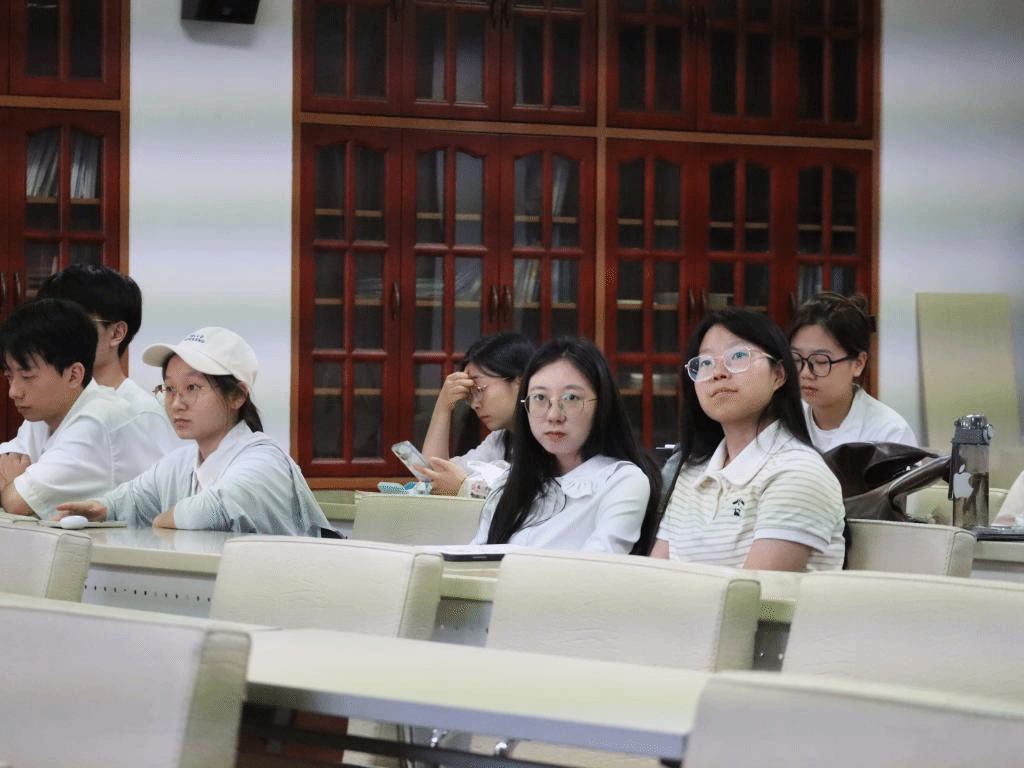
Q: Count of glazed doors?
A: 14